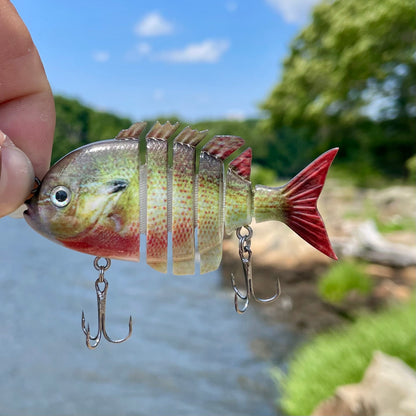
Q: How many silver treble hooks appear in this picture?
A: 2